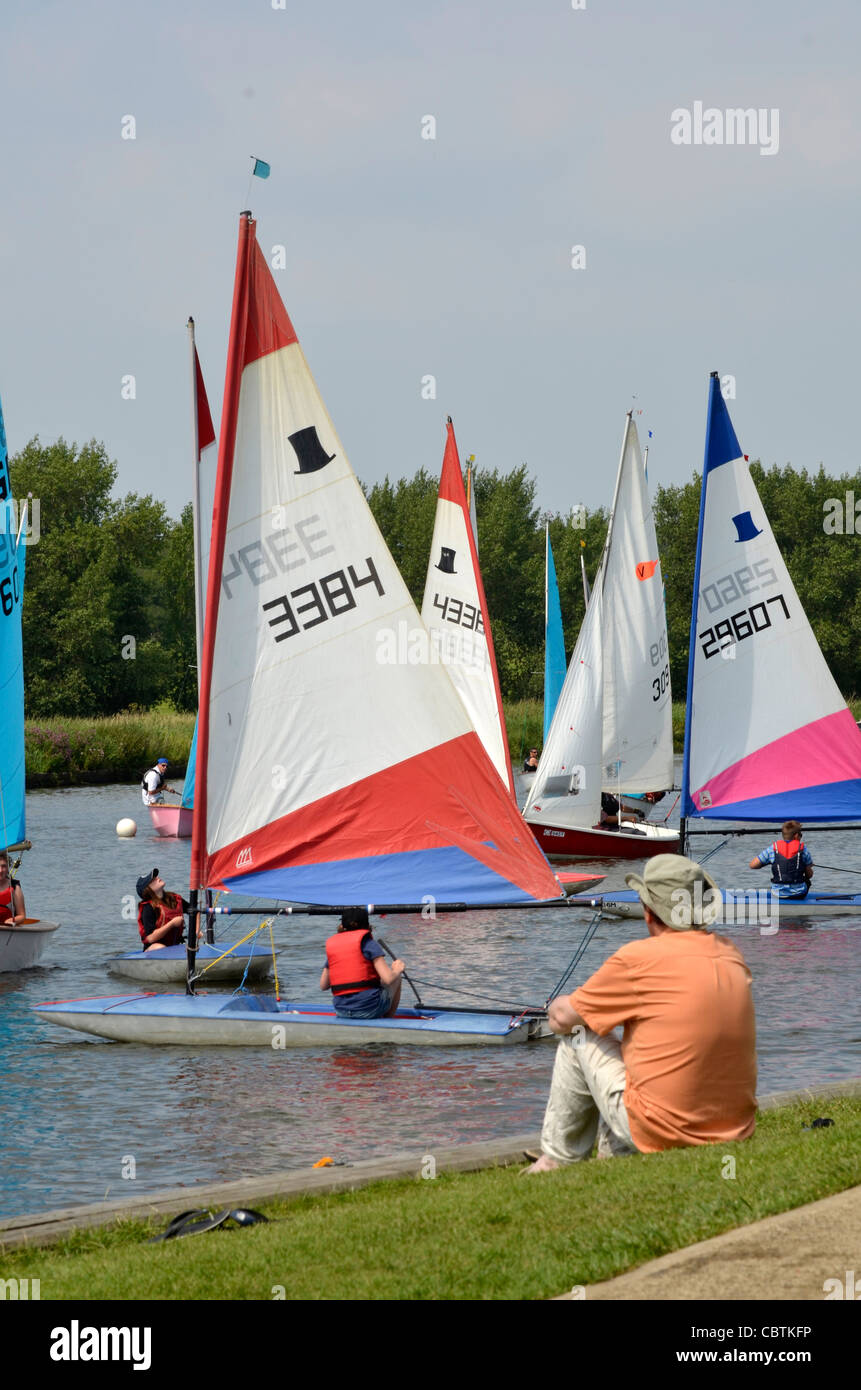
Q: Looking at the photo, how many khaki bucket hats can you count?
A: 1